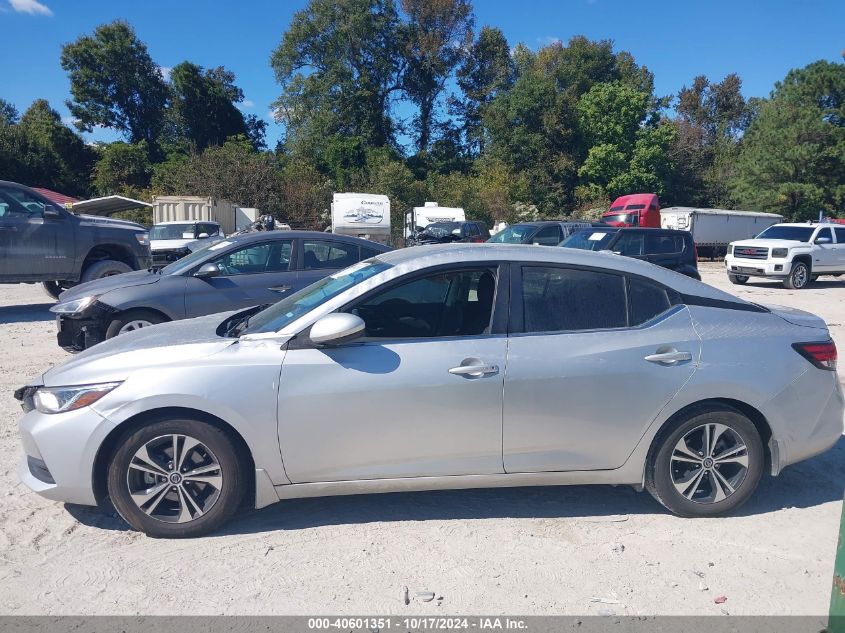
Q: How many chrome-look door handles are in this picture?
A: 2